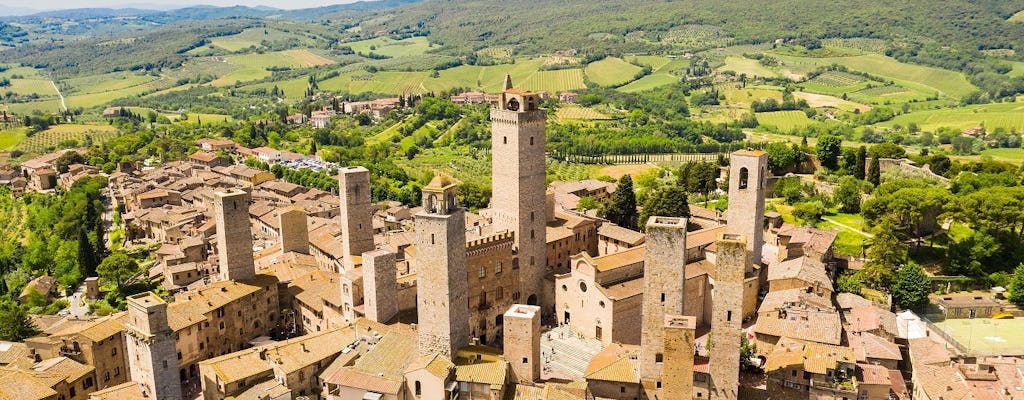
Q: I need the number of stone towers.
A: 12